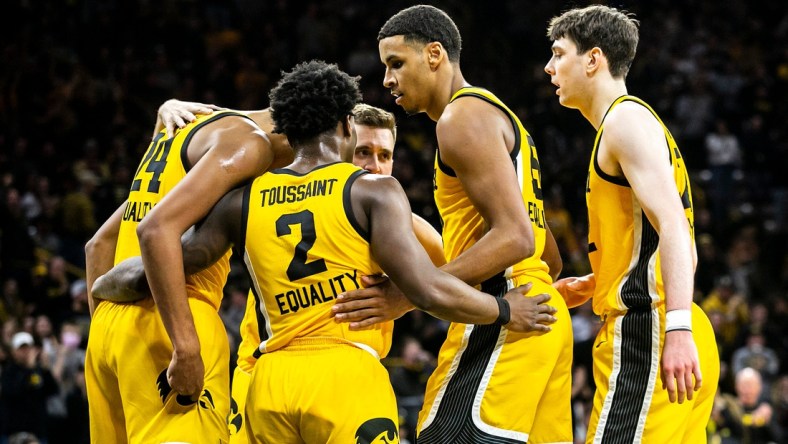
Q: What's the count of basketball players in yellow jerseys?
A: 5